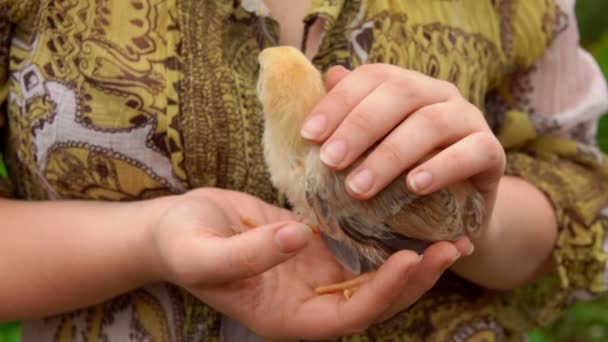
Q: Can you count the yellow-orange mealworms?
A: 0